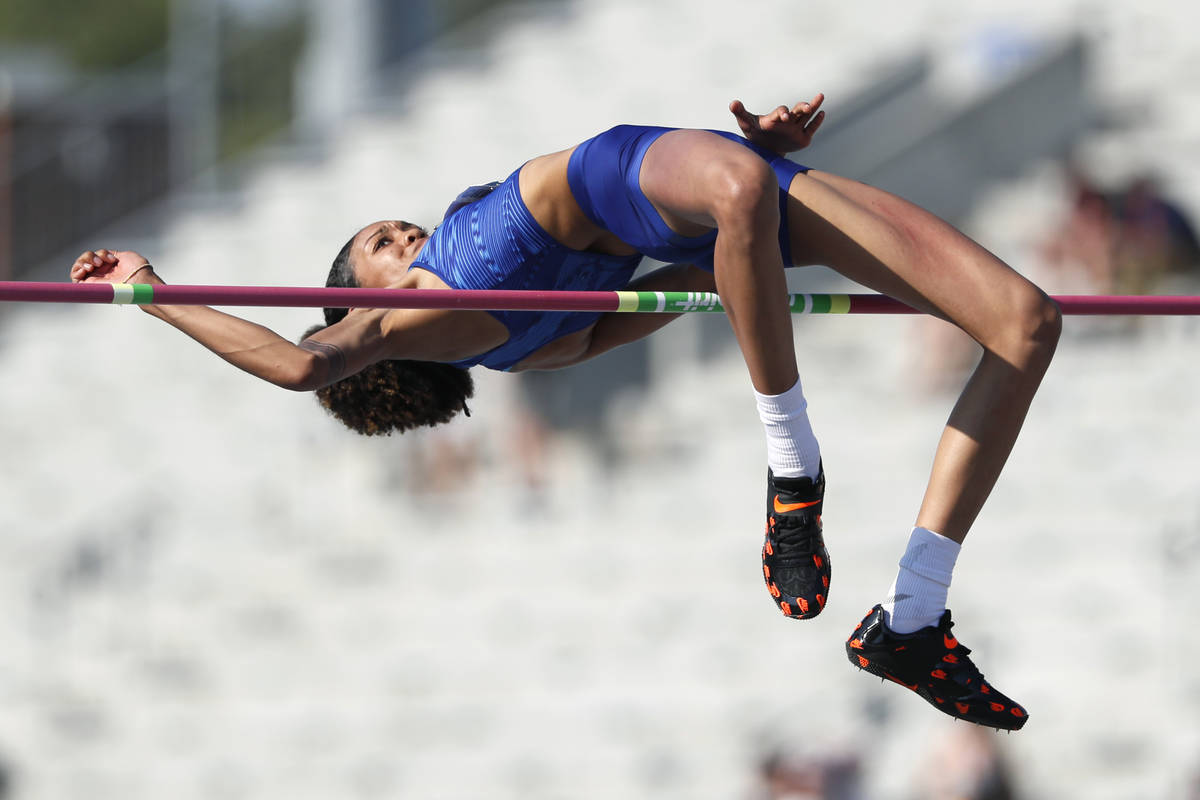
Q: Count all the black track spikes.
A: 2